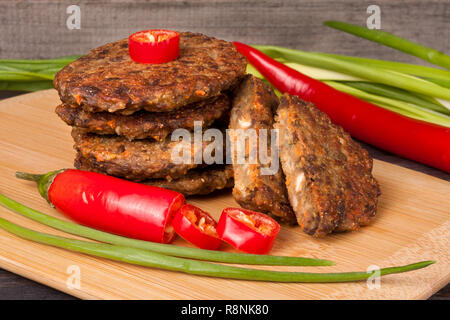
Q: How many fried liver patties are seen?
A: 6